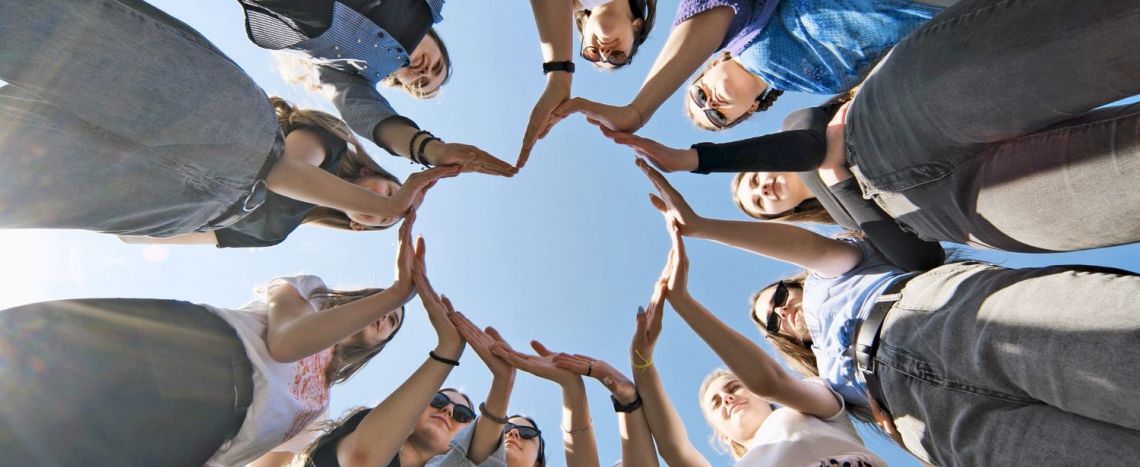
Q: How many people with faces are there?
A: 10